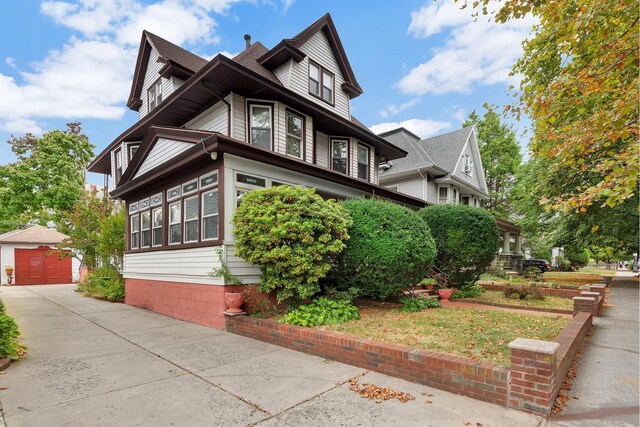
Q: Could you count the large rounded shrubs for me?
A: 3